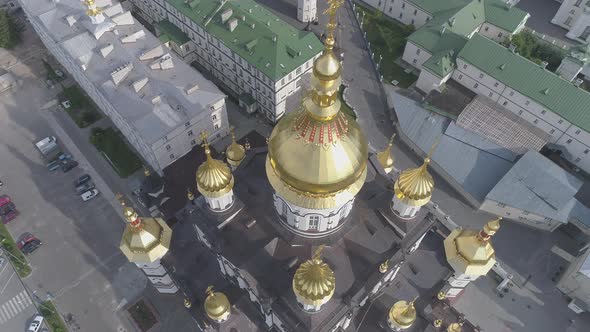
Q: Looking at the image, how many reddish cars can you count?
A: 3